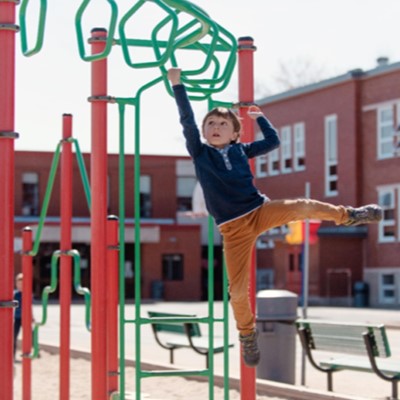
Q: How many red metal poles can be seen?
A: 6